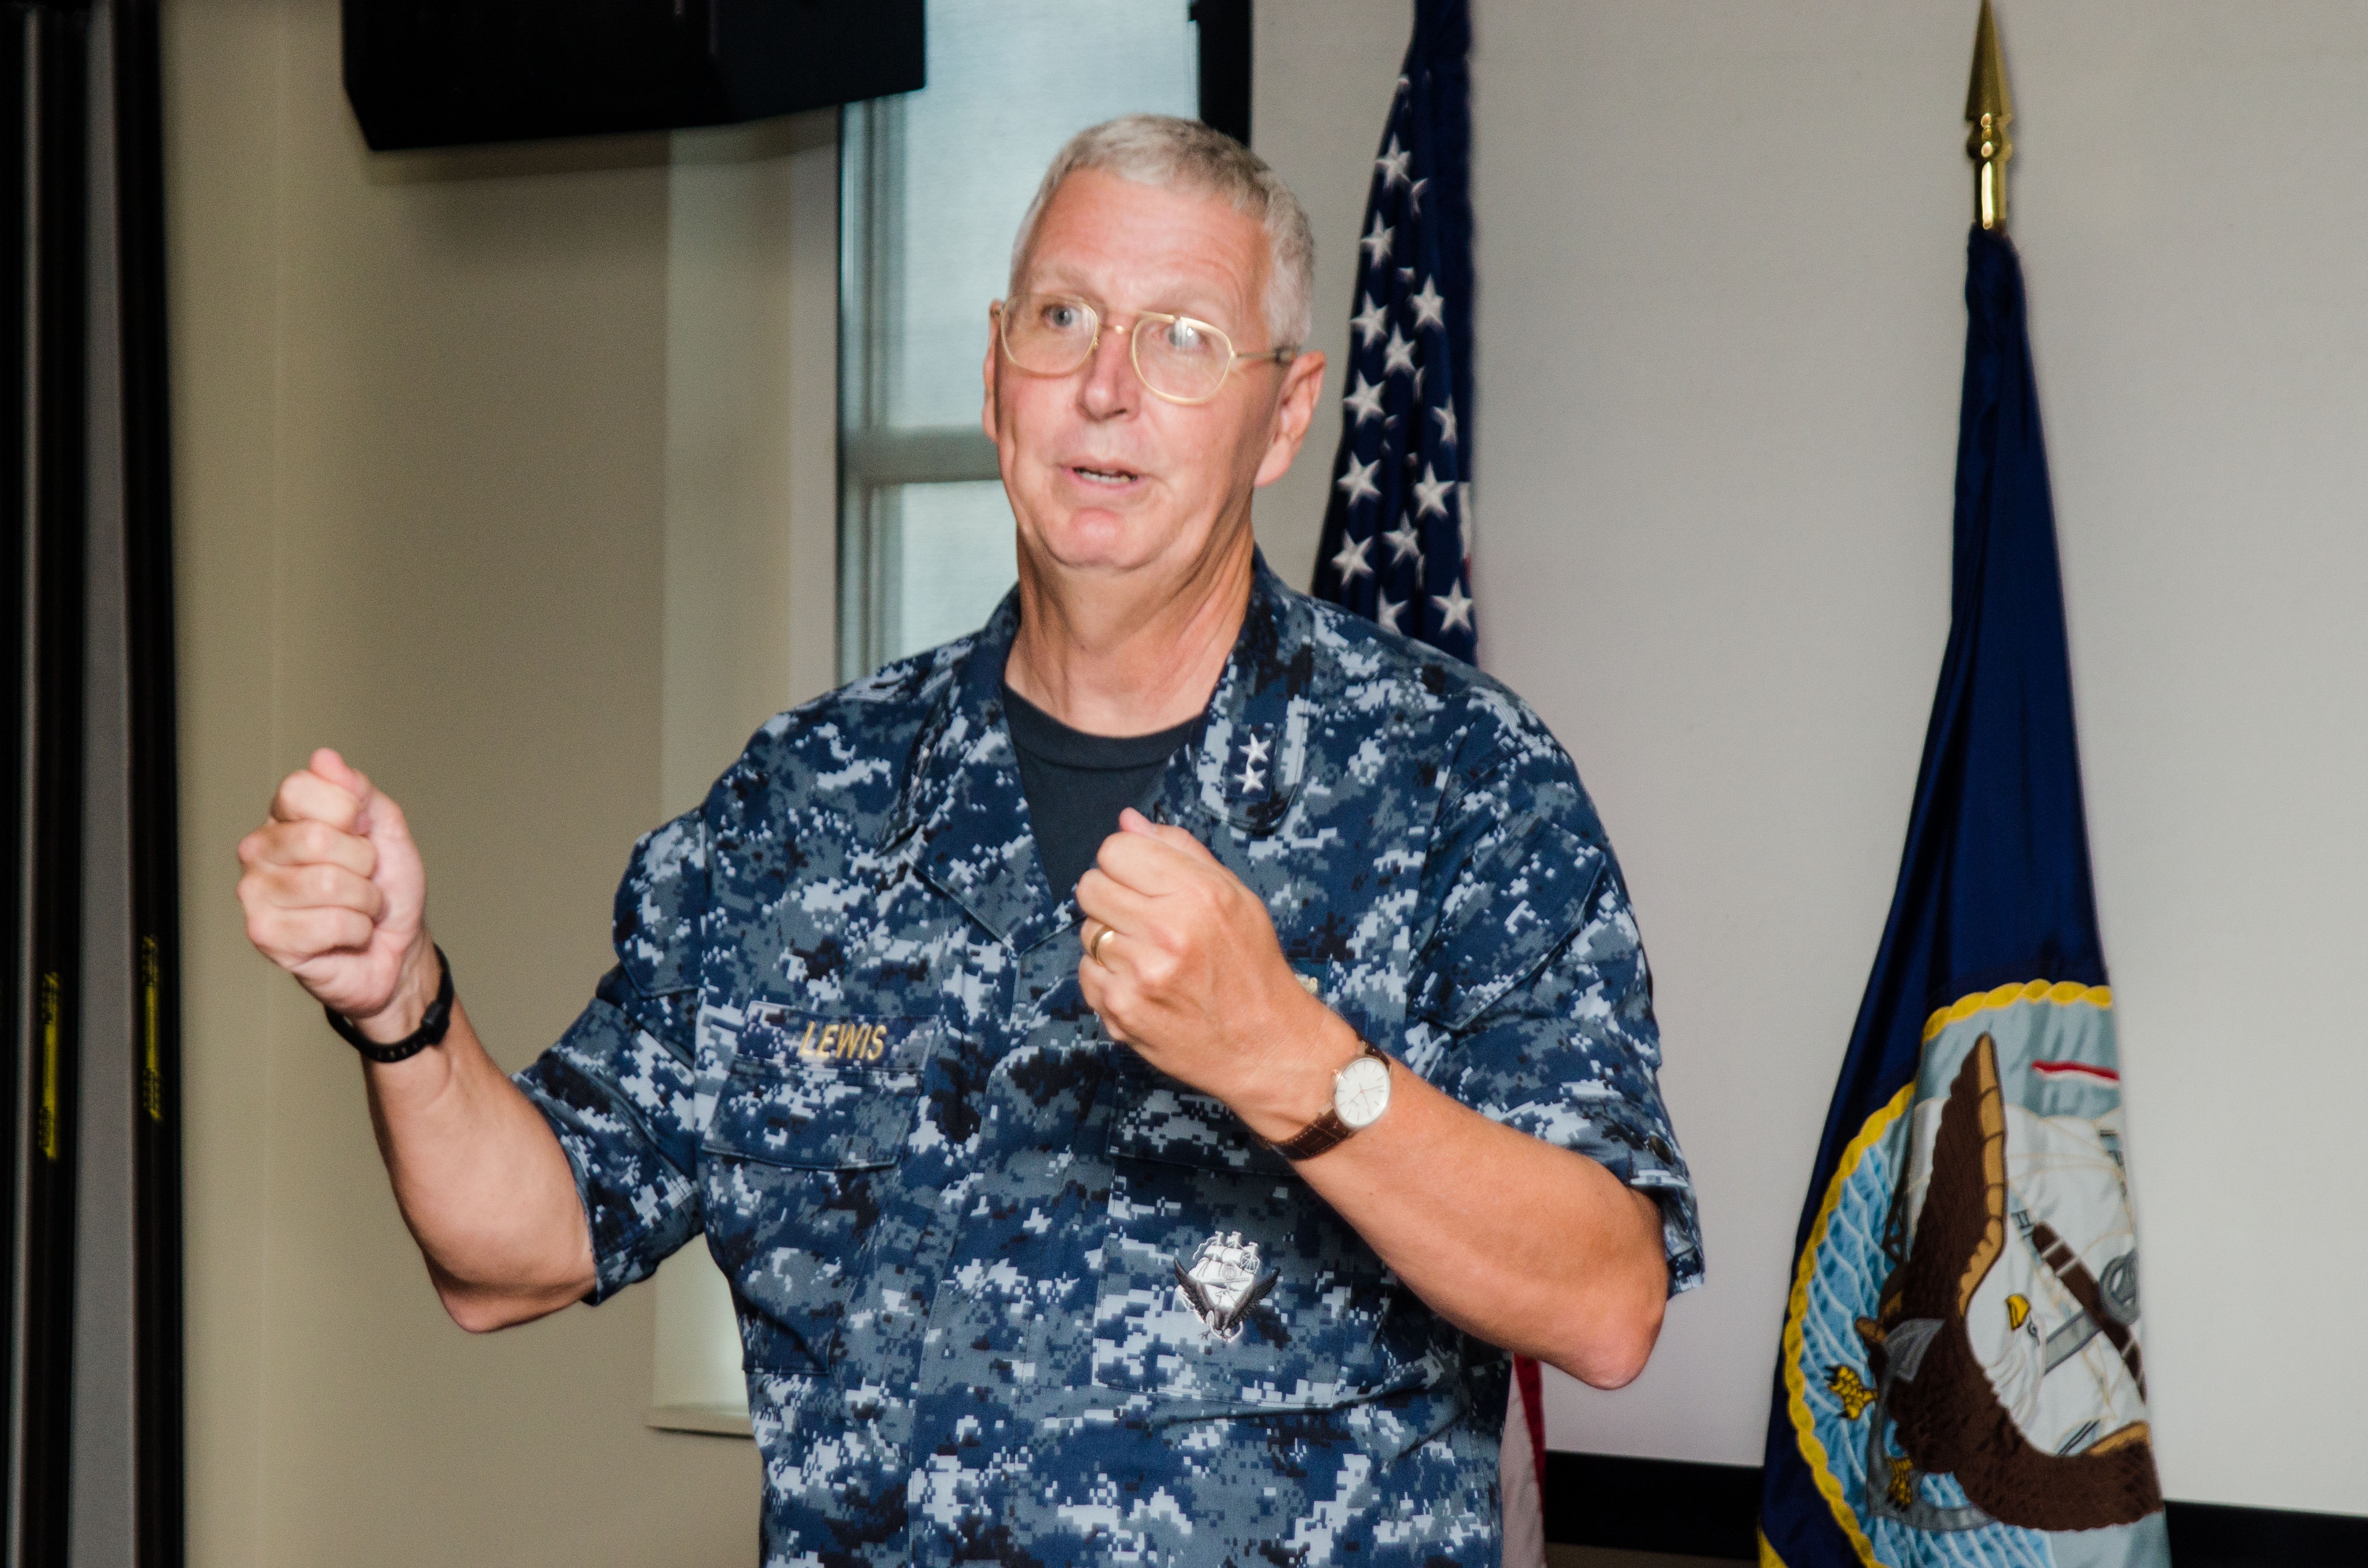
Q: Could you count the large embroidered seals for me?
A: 1